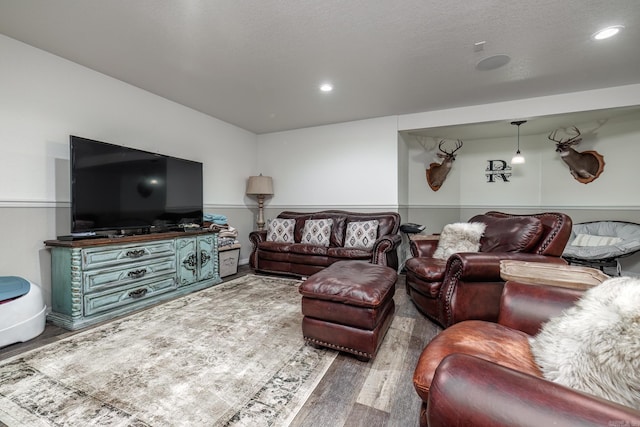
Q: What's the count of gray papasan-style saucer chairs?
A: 1